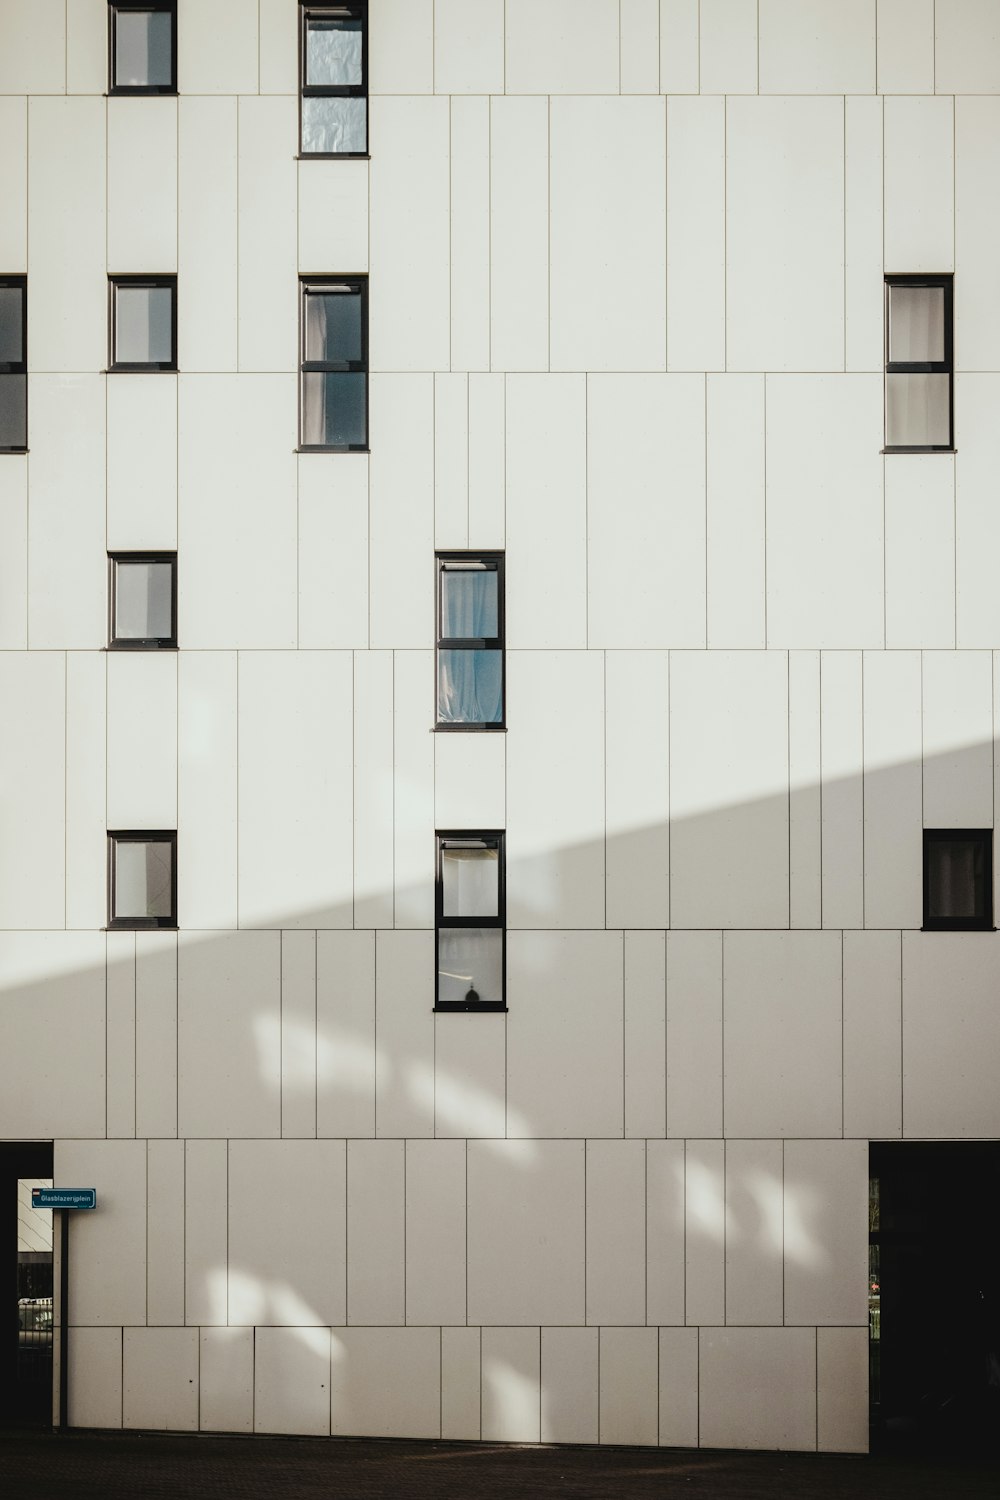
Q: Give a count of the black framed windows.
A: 11